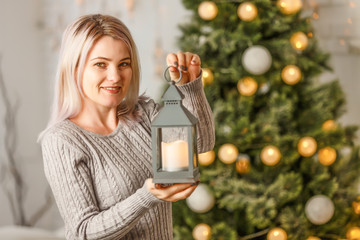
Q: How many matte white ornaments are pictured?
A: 3